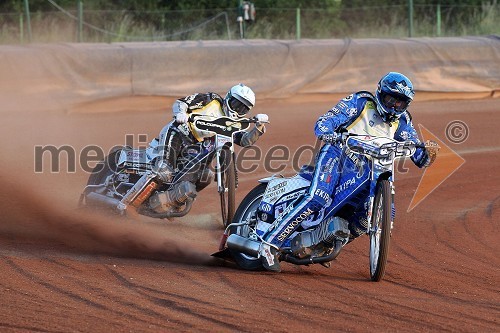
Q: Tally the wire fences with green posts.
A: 1